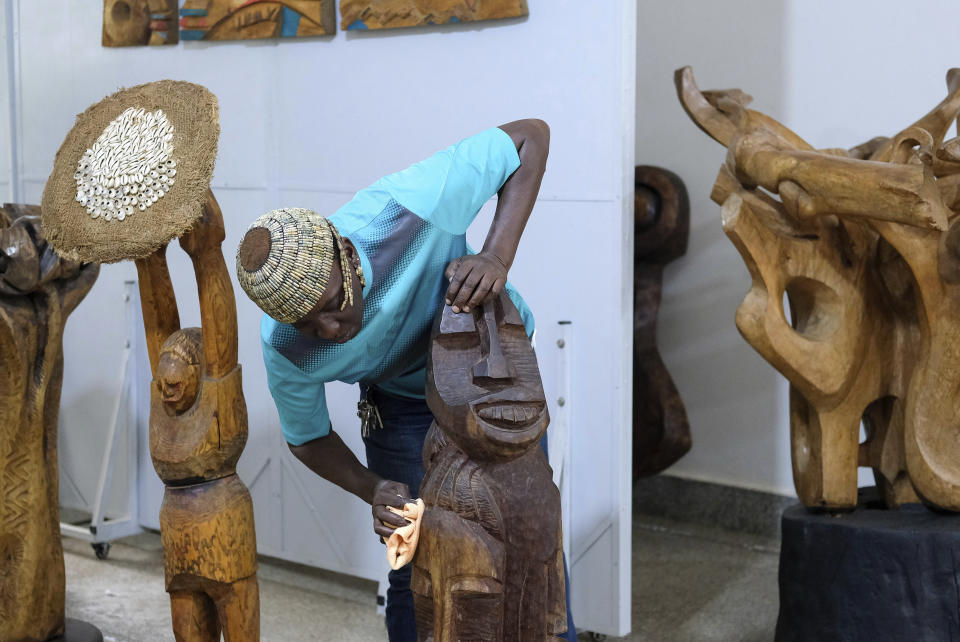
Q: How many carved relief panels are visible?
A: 3